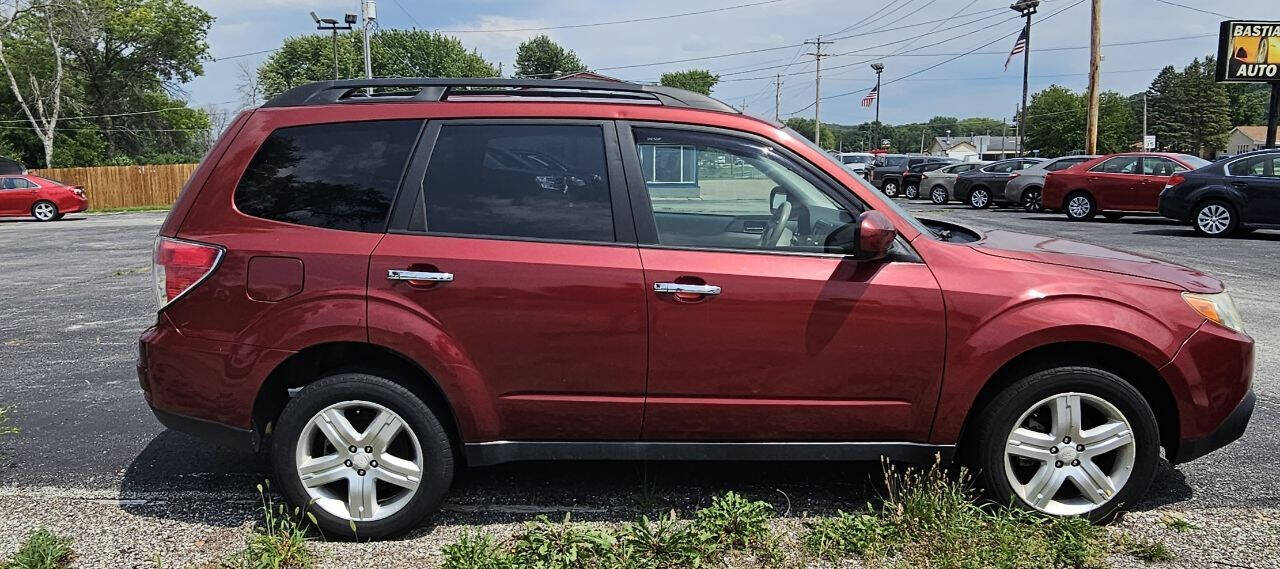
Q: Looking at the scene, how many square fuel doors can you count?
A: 1